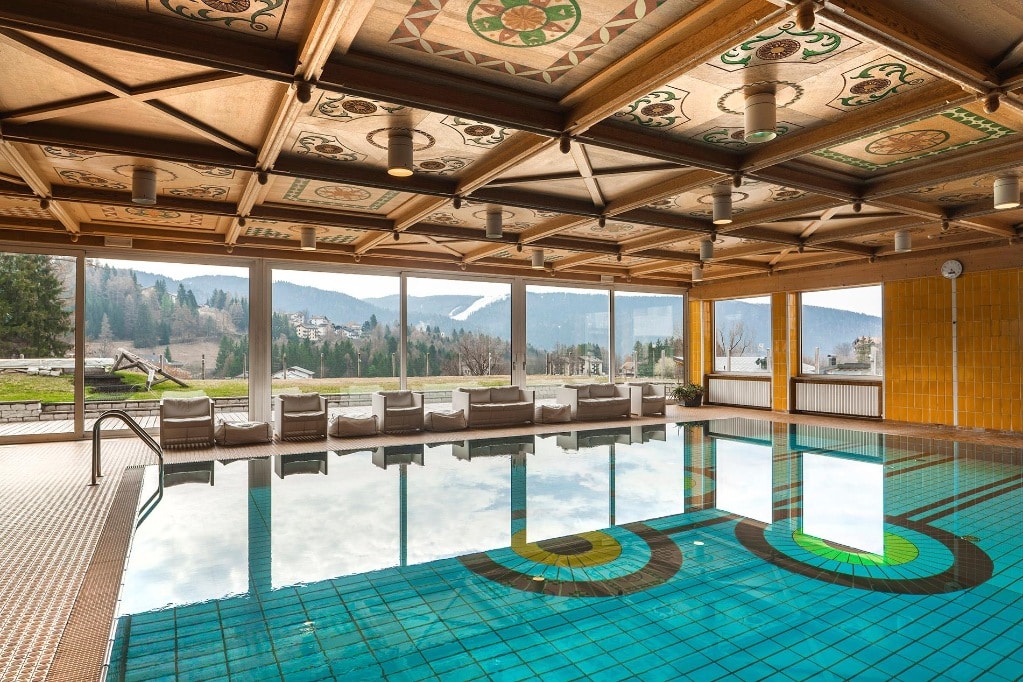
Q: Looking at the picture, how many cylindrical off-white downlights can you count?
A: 11